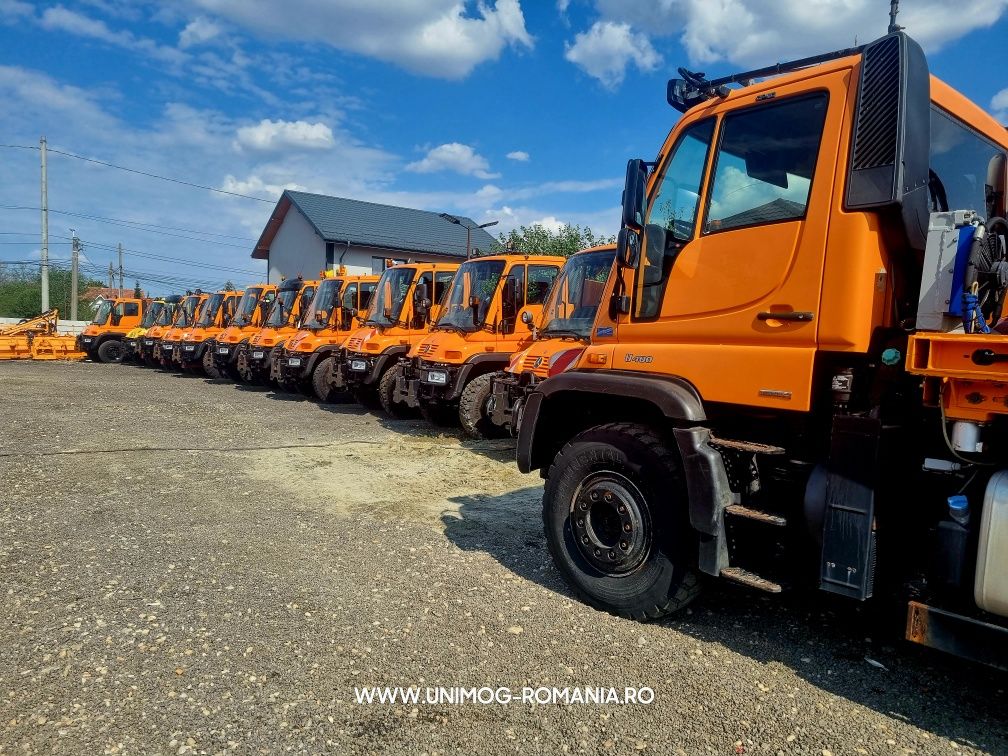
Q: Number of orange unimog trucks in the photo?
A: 11